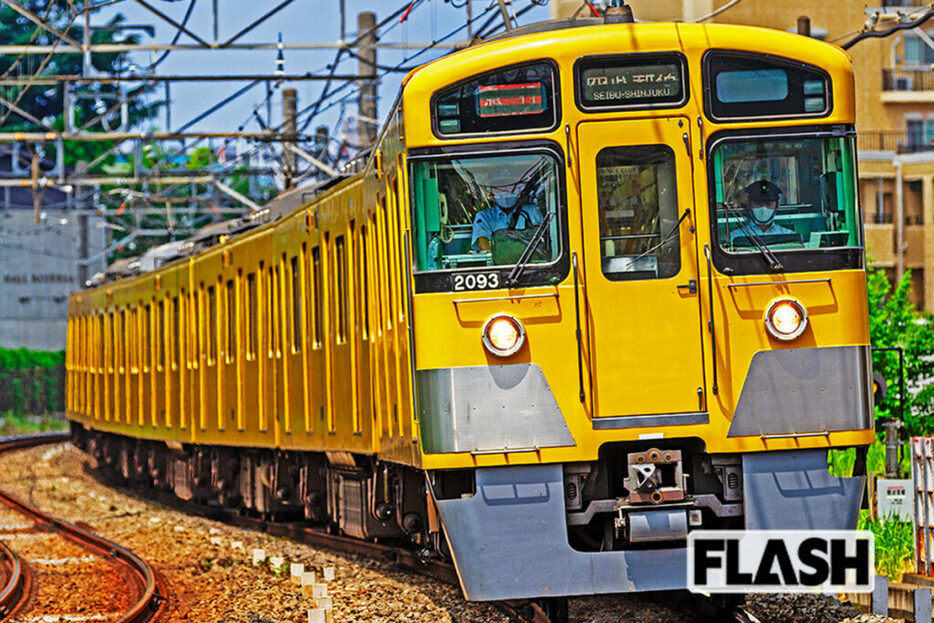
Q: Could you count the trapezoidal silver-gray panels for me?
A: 2